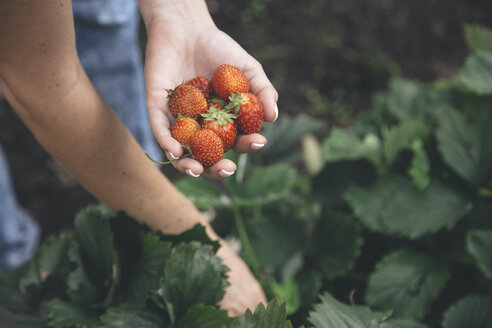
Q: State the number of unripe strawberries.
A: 0